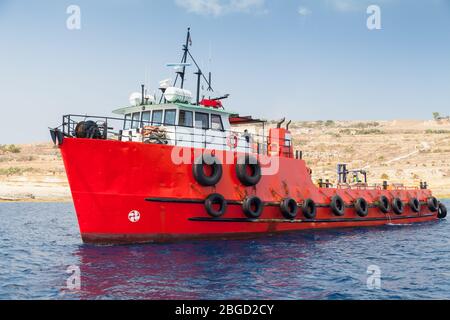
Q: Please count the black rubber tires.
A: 13